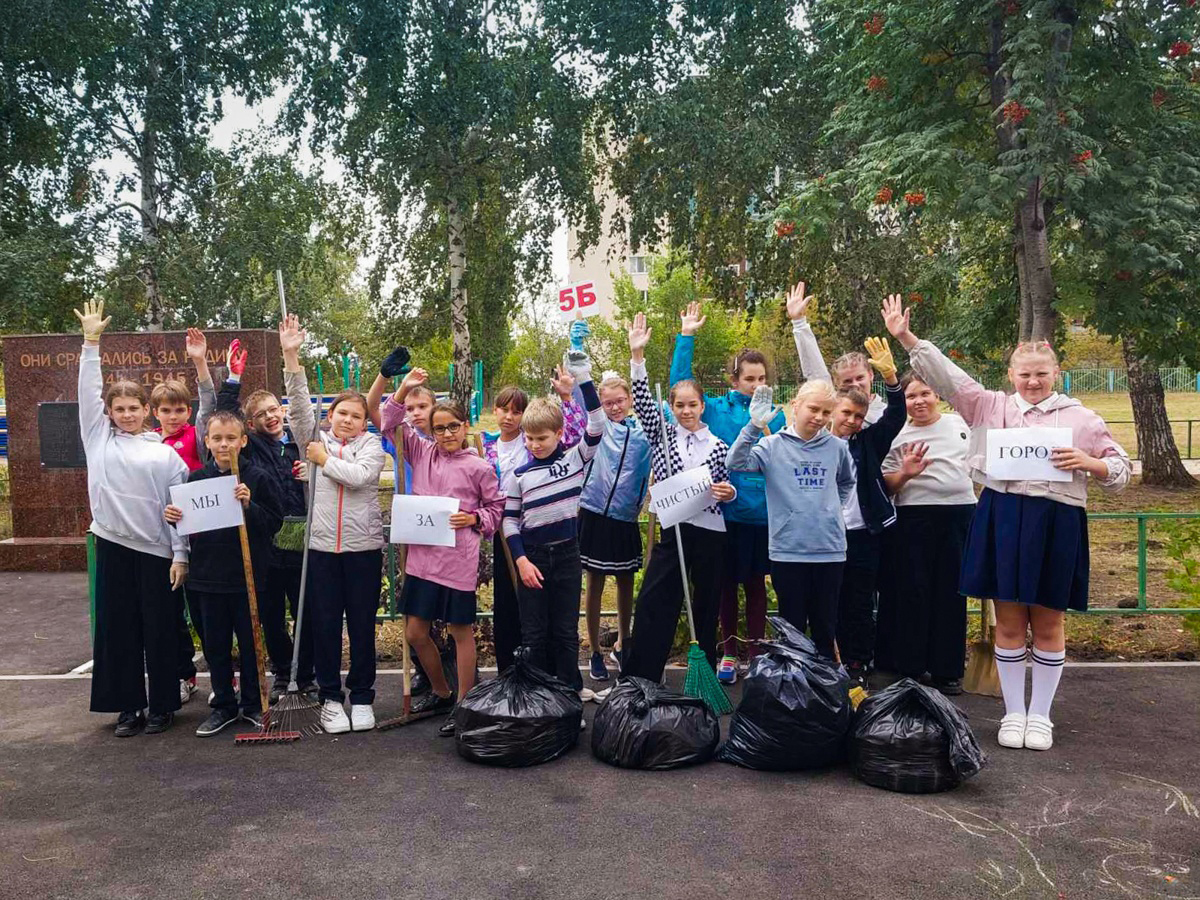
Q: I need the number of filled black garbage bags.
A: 4